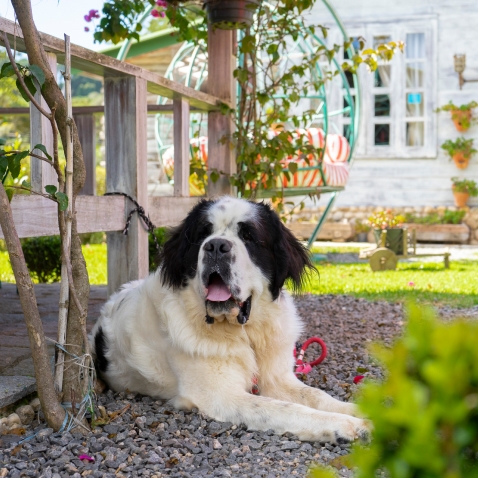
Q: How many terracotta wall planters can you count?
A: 3